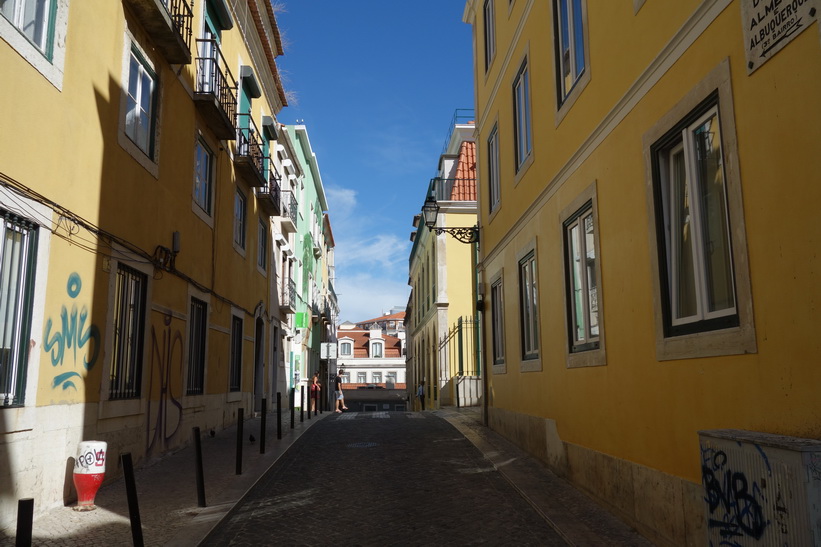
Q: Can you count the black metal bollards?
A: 11